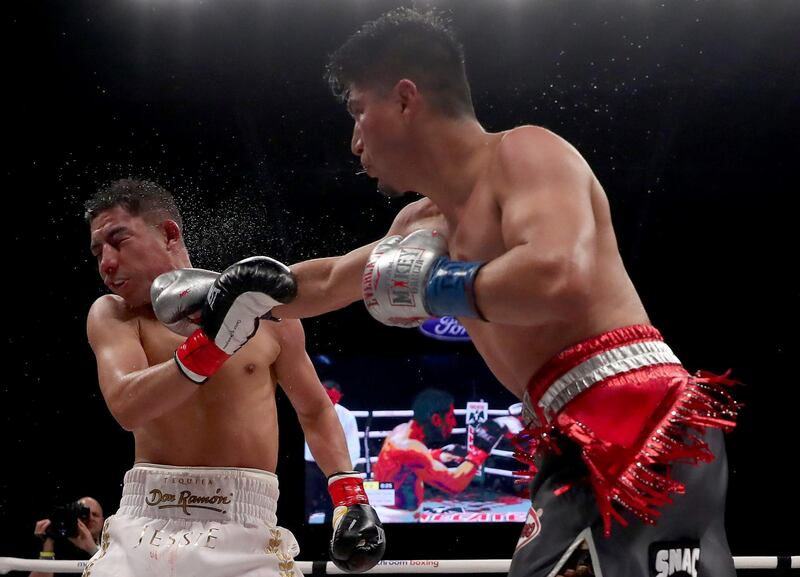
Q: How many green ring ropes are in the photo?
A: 0